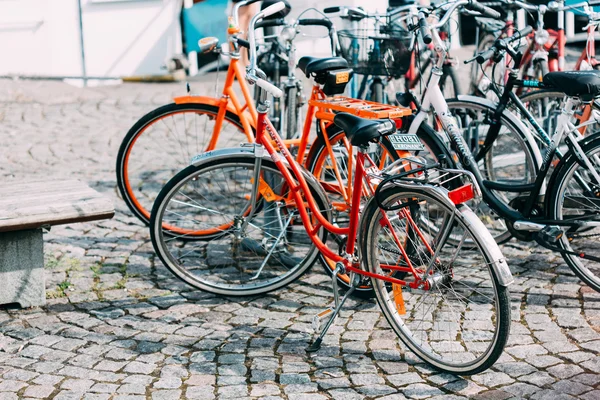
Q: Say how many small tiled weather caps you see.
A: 0